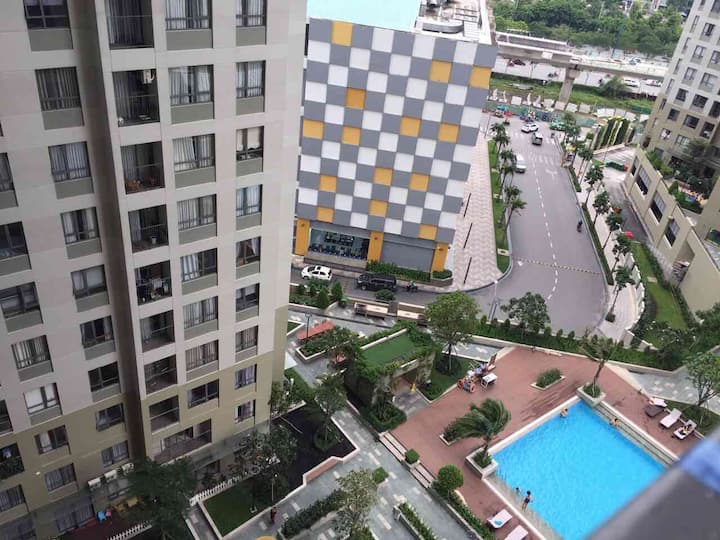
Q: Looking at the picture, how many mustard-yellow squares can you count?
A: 14